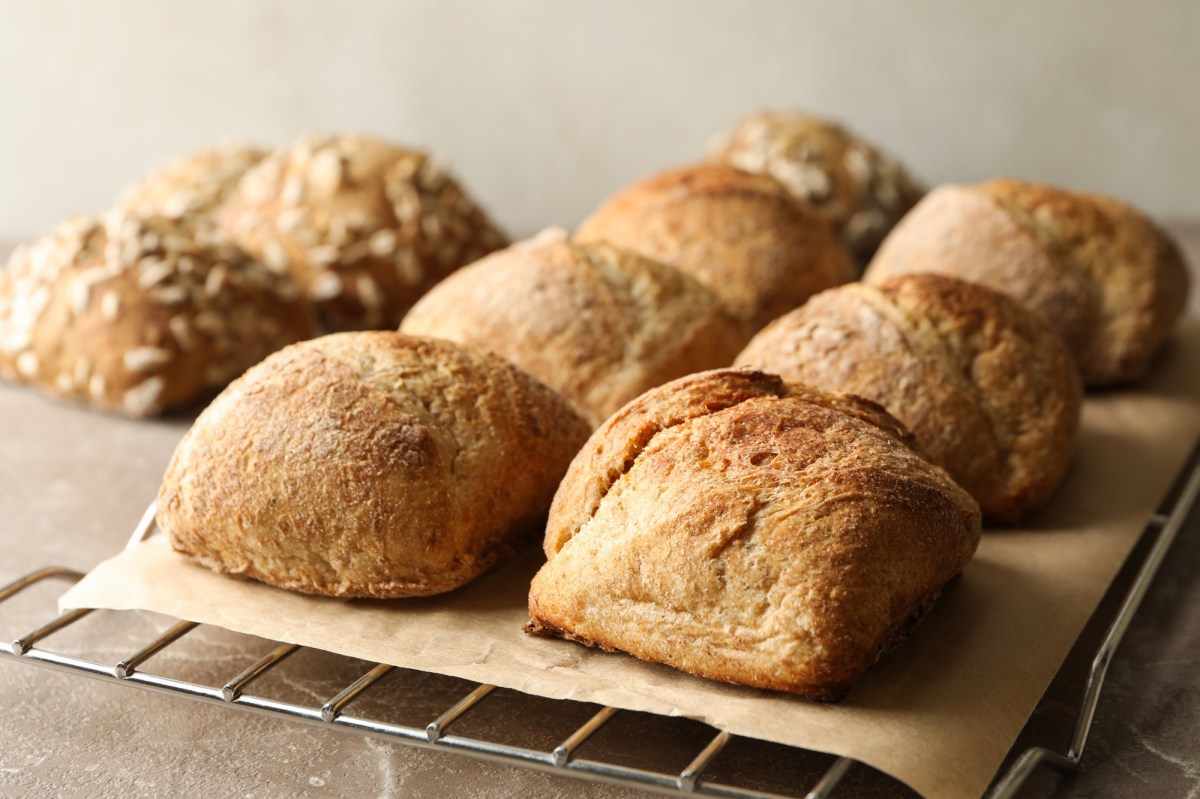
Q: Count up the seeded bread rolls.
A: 4